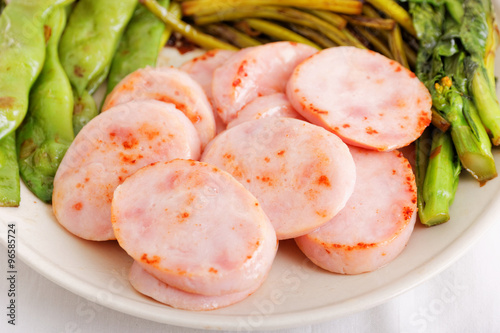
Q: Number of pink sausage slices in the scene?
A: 10